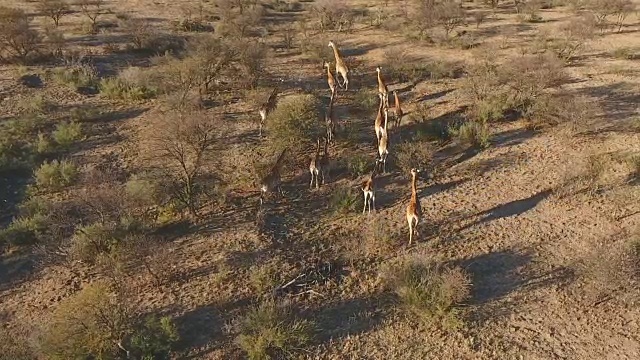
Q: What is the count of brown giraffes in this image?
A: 13